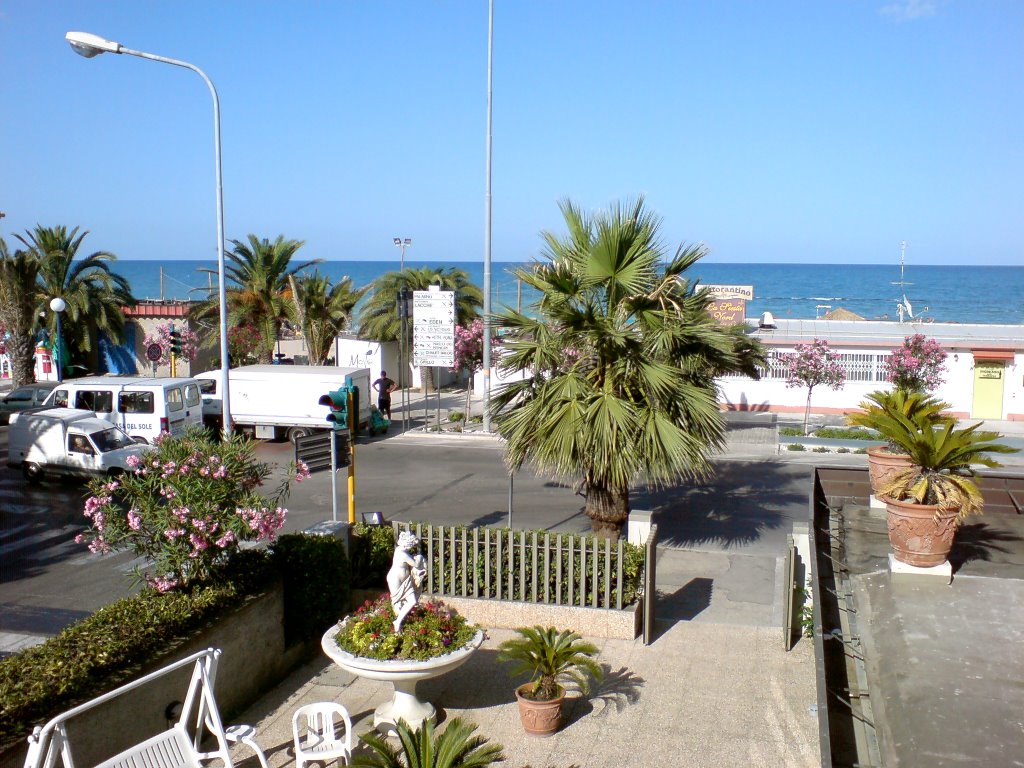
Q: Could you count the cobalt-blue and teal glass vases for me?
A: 0